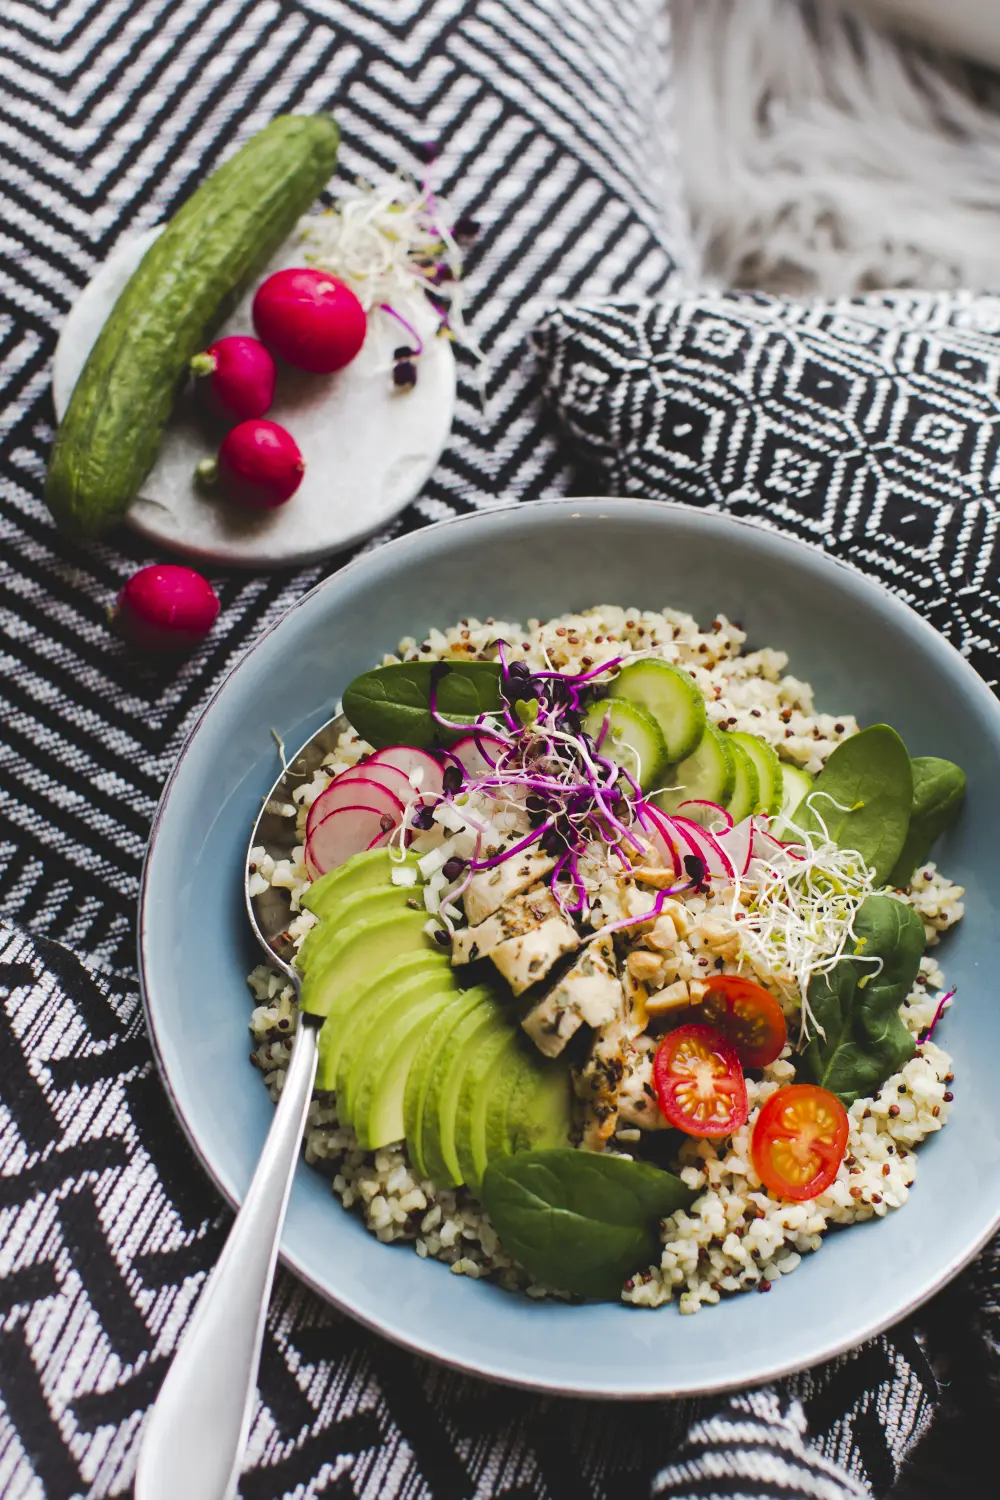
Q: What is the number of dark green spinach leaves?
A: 5